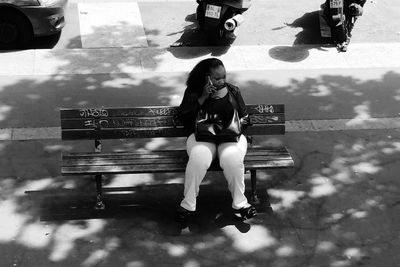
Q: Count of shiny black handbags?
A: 1